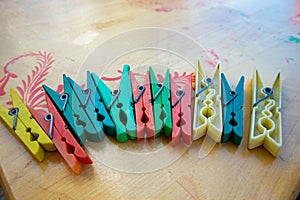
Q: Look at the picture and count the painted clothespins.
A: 11